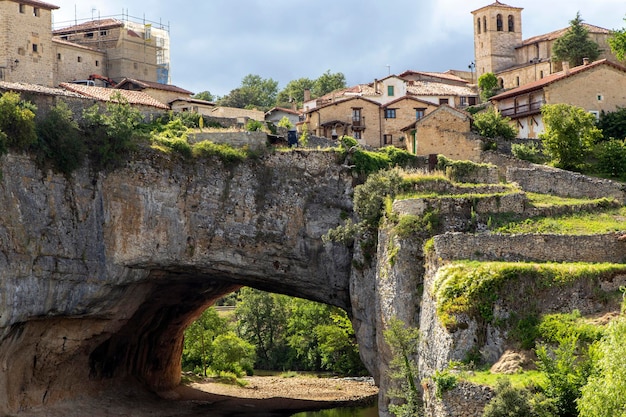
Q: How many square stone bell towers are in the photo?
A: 1